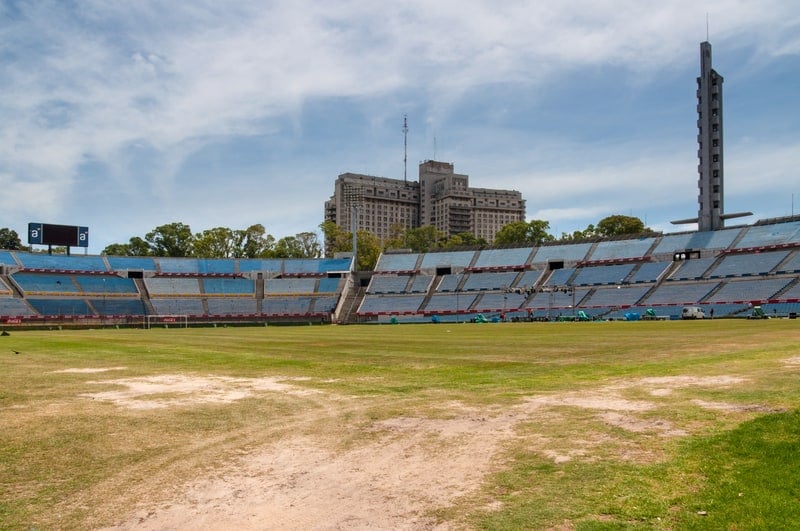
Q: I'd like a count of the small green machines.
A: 4